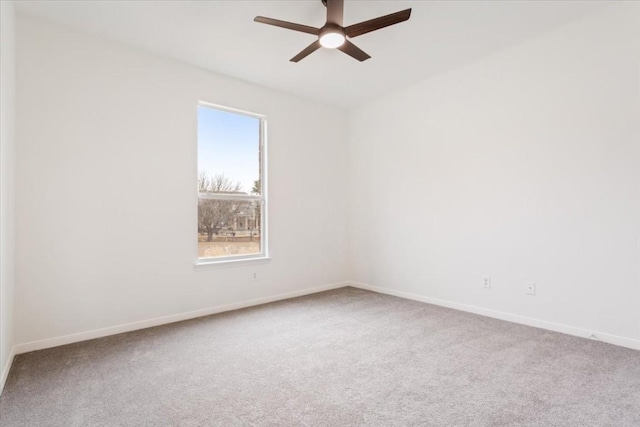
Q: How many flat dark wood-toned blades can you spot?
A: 5